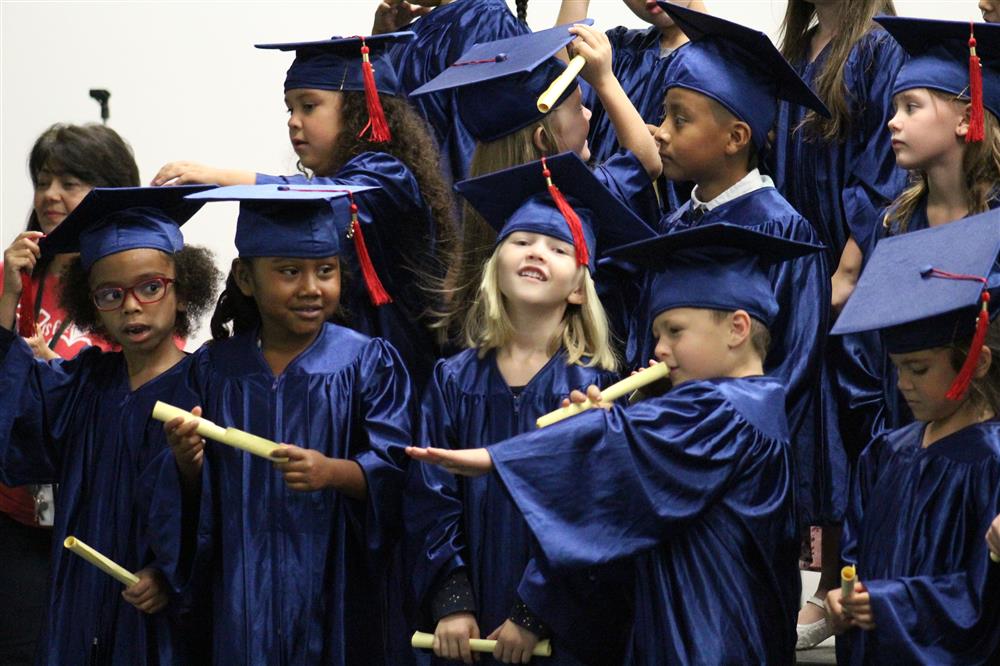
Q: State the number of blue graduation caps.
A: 9